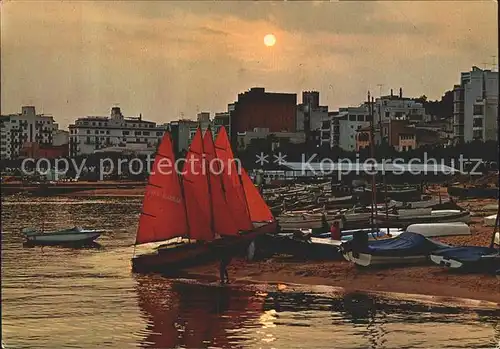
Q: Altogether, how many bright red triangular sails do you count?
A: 5